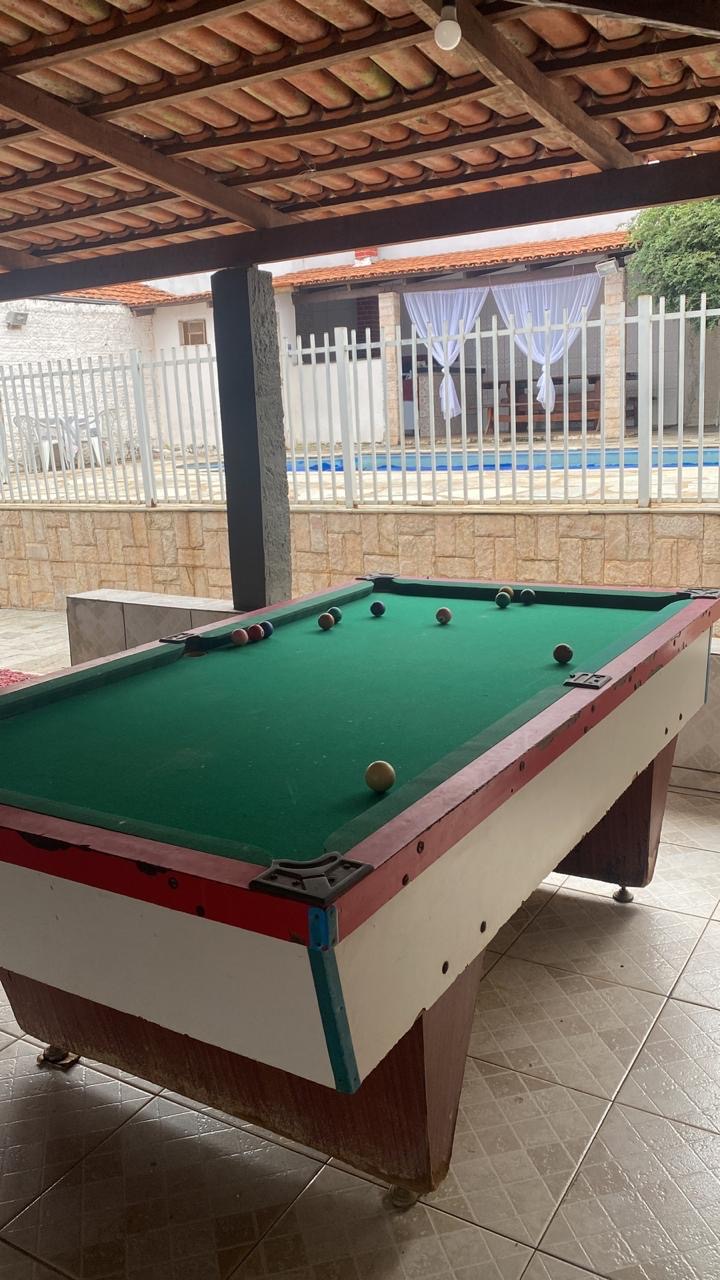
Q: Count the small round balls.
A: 12